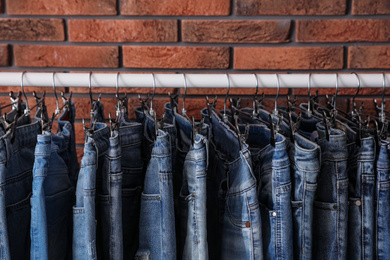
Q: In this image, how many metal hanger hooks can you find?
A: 13